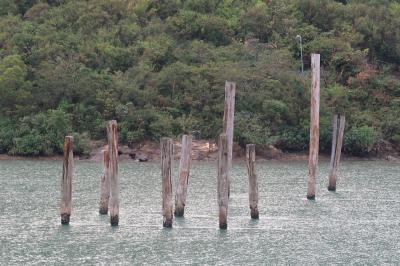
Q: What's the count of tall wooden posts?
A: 10